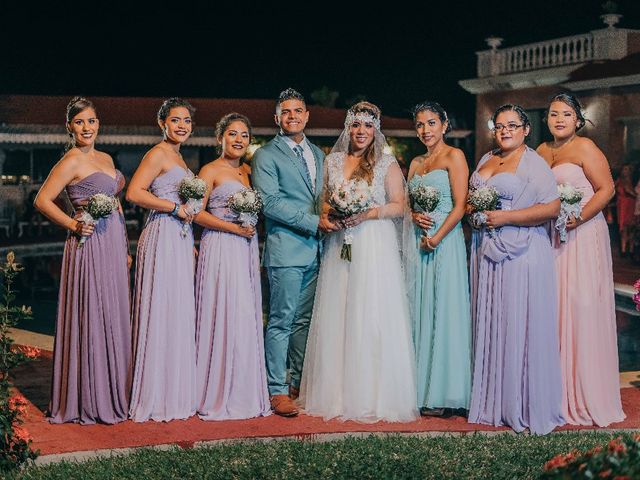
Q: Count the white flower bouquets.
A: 7